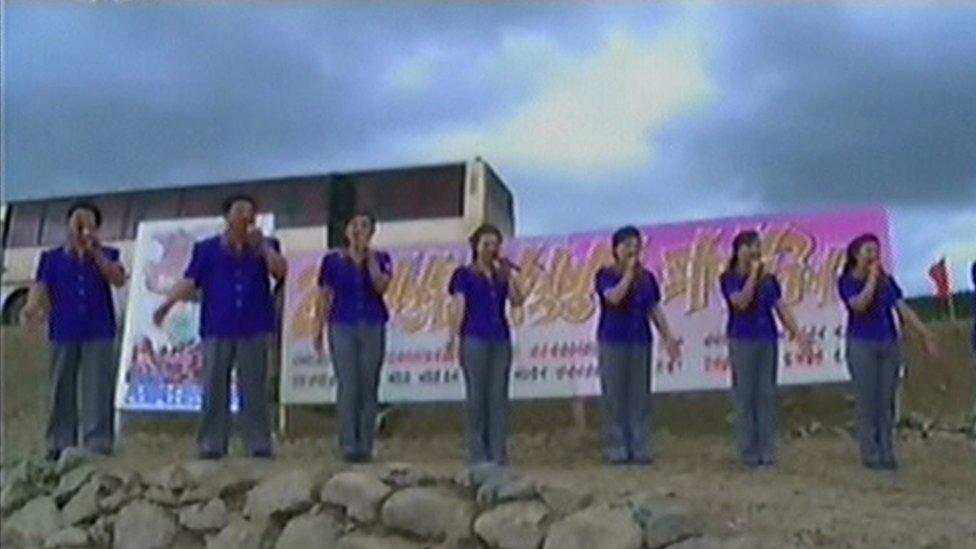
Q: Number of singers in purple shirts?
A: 7